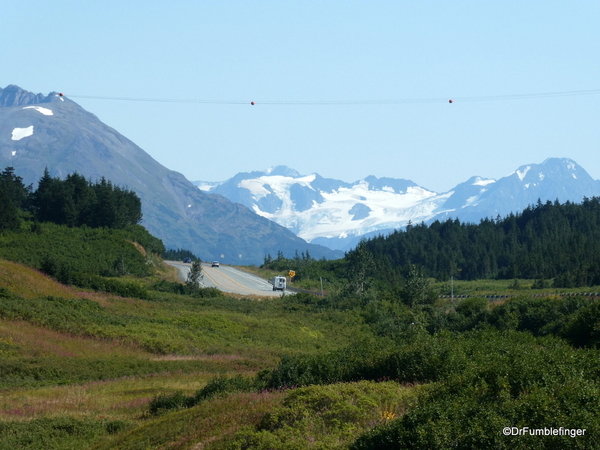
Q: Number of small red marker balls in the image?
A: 3